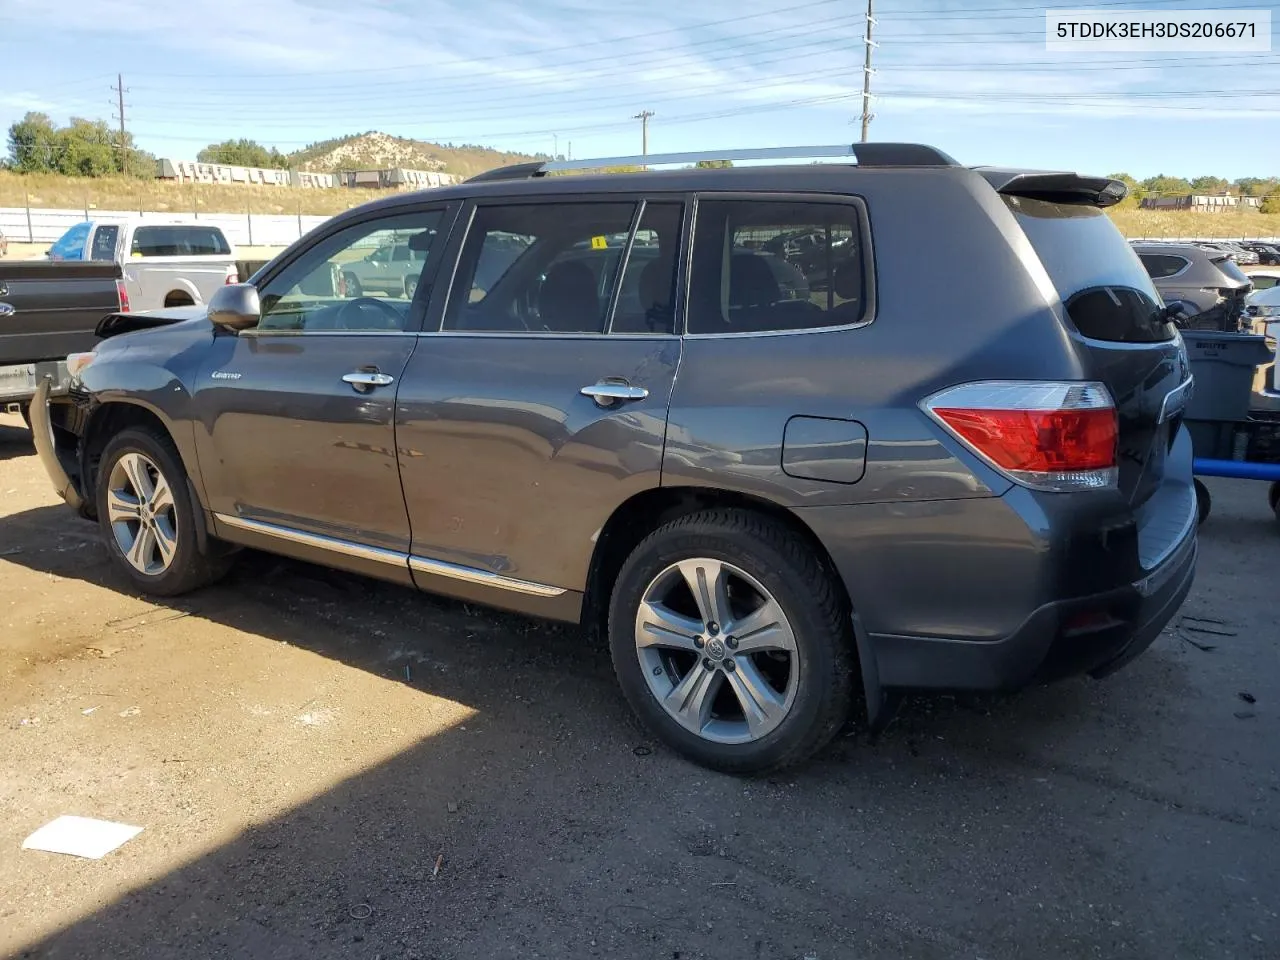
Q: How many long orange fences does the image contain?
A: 0